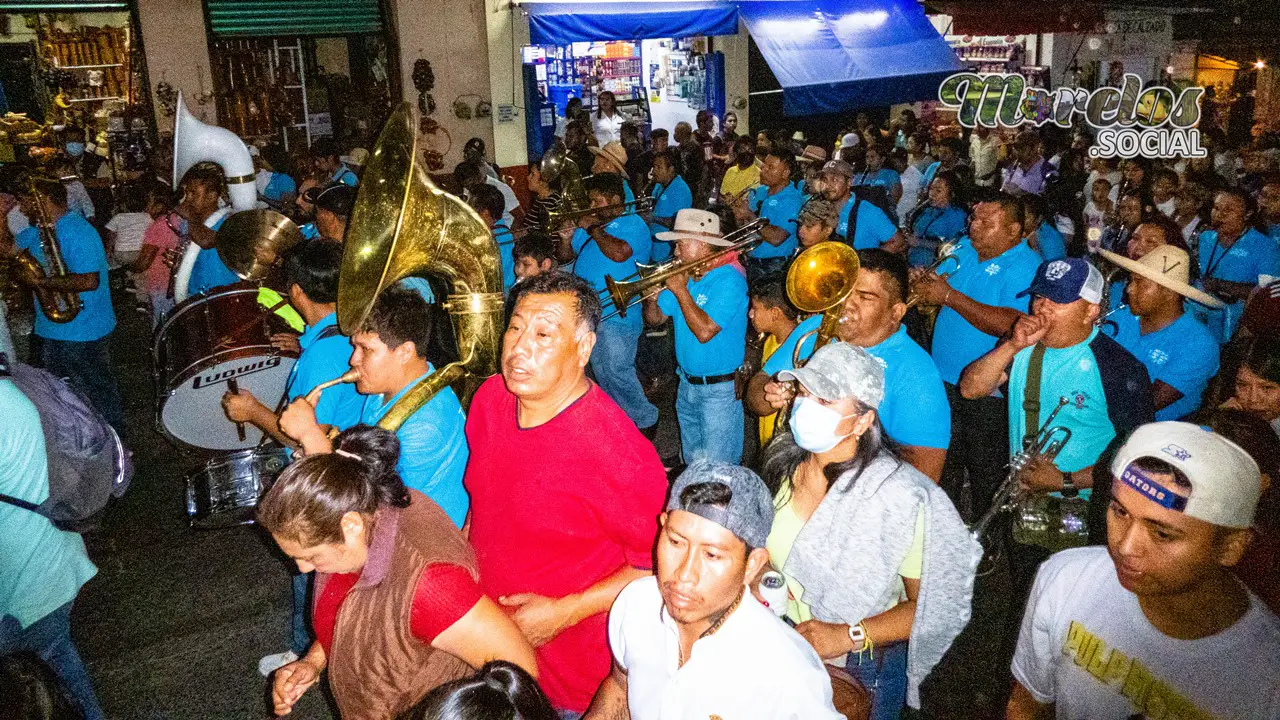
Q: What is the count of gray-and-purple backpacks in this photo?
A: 1